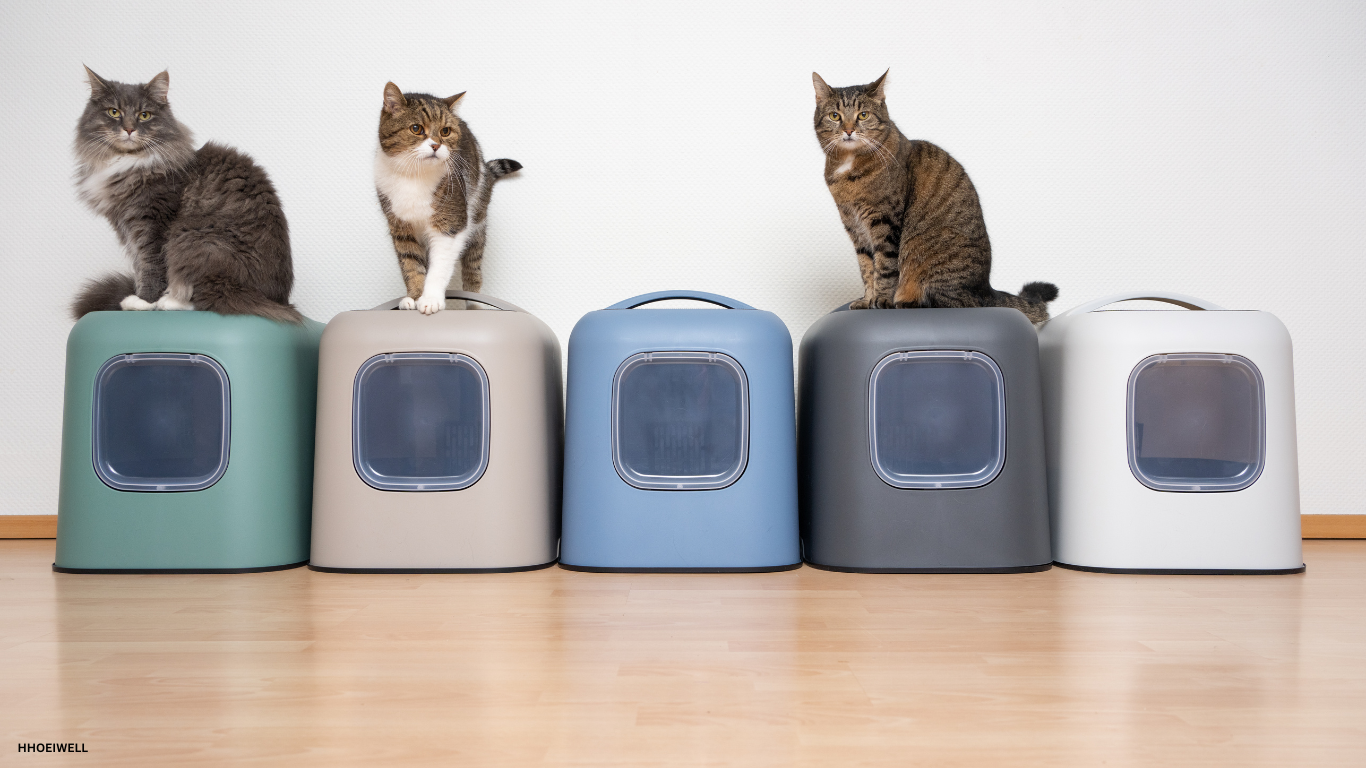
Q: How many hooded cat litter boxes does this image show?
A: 5